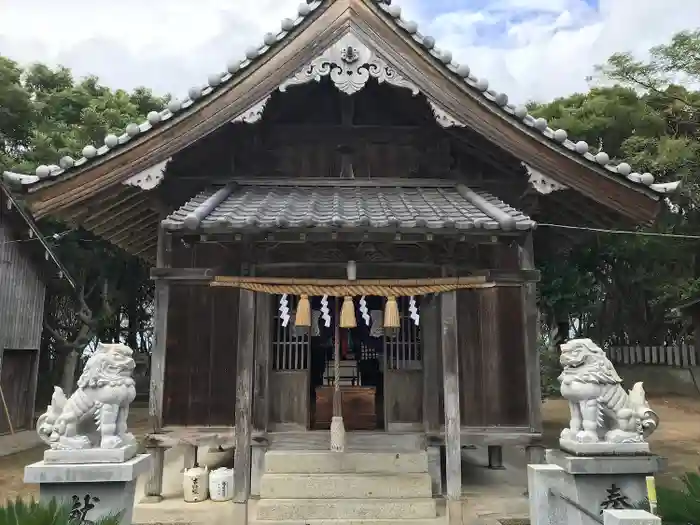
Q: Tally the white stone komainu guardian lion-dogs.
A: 2